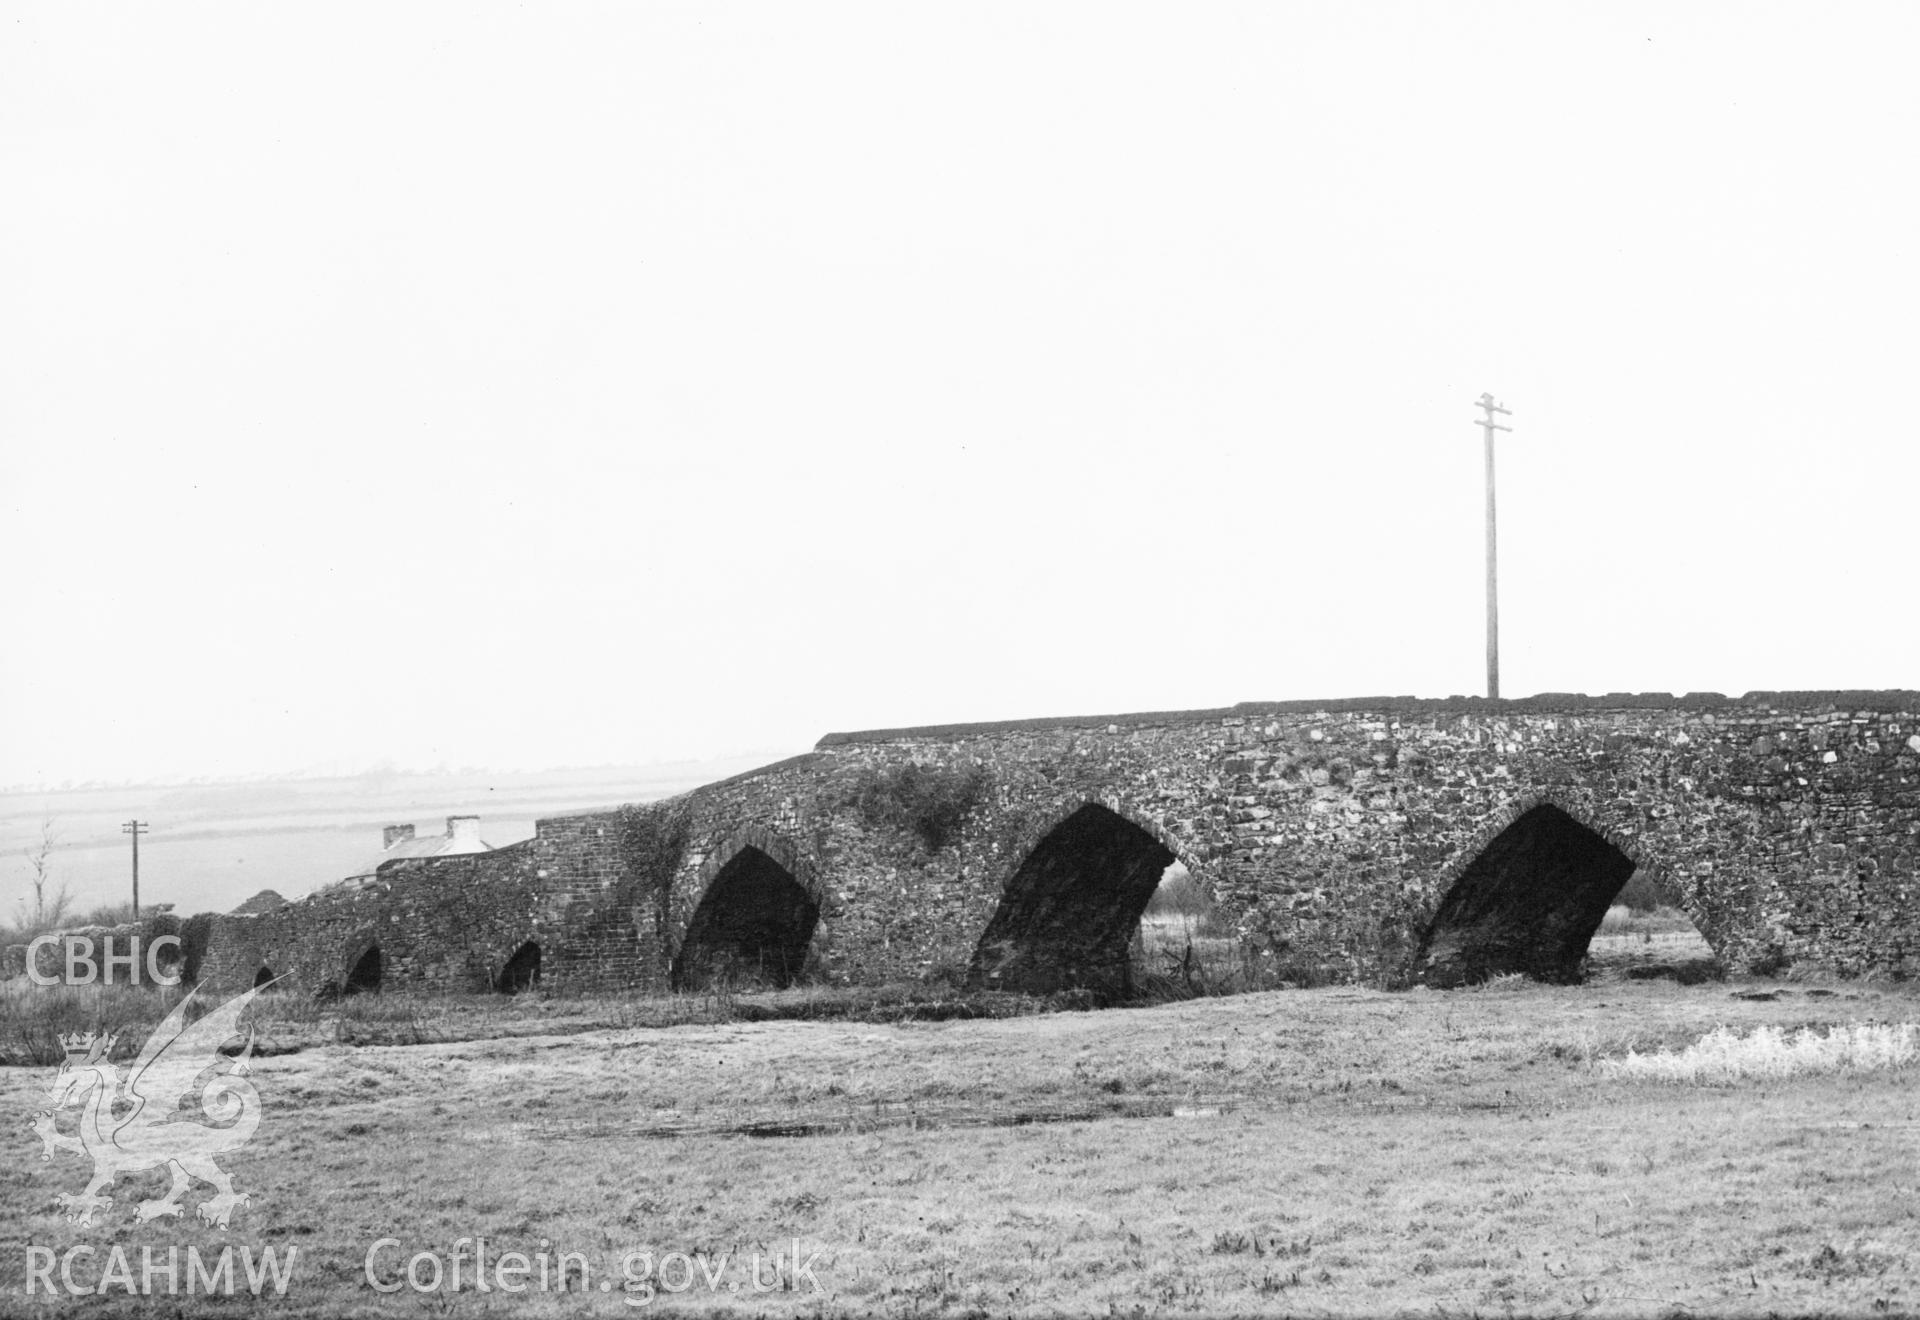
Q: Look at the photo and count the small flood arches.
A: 3